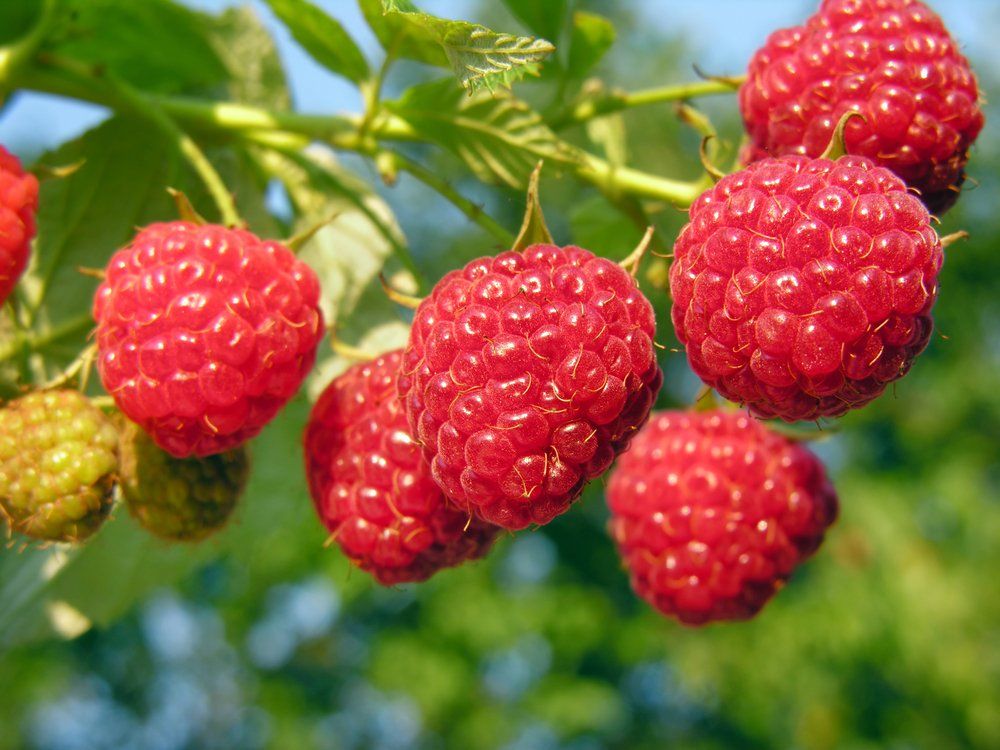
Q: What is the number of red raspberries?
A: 7